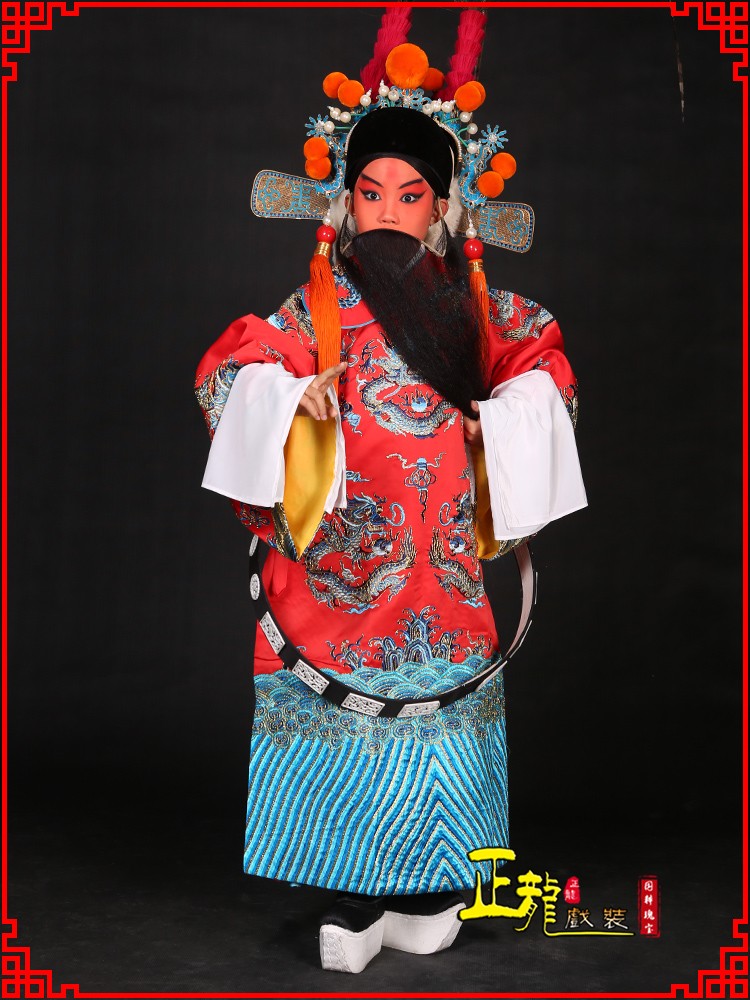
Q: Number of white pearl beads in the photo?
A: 14